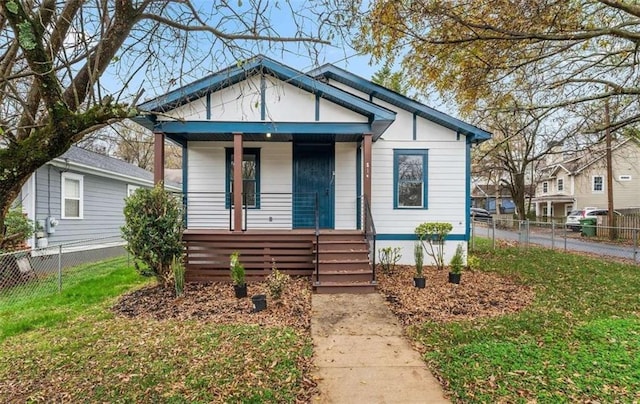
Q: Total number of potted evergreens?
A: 3